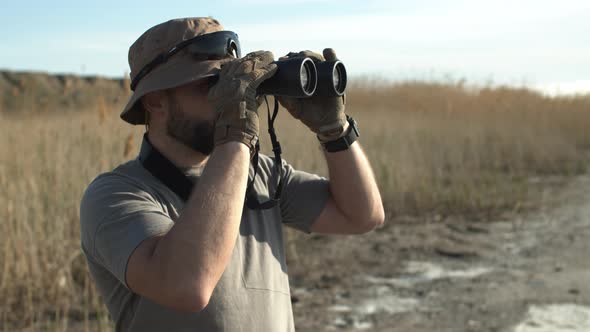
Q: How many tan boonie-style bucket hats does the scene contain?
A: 1